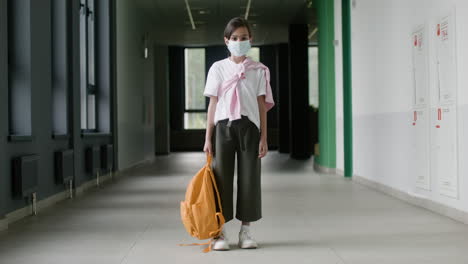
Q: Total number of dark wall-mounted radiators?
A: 4